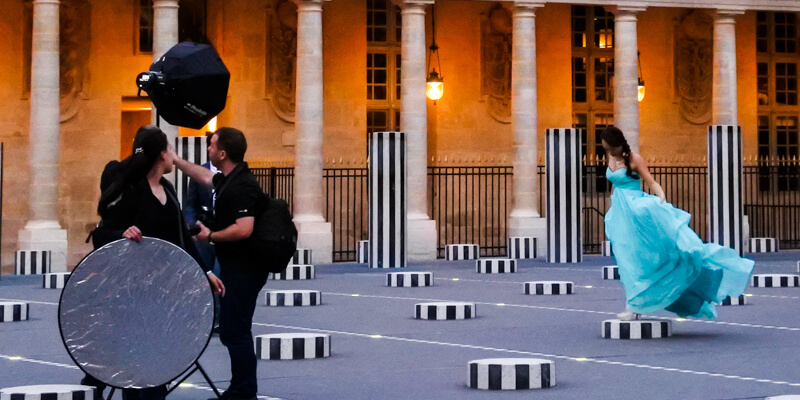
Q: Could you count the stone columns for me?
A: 7